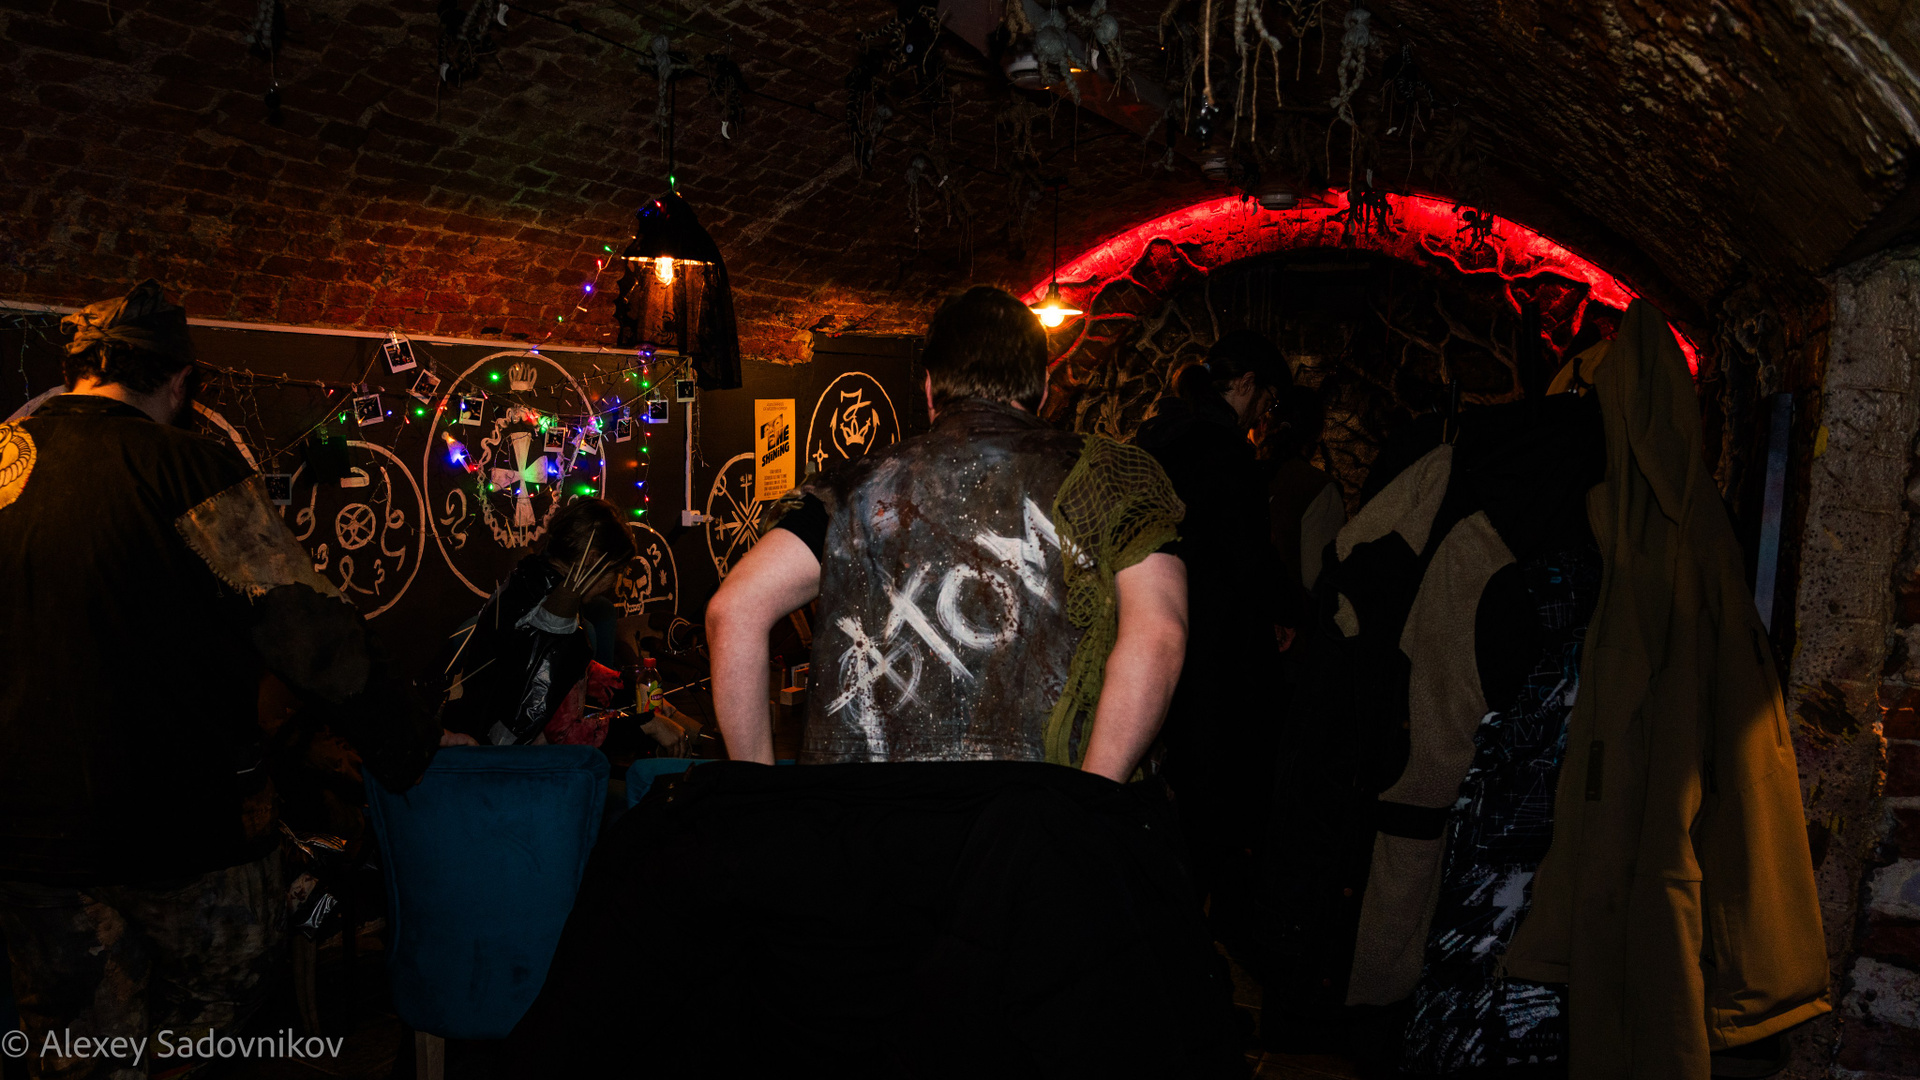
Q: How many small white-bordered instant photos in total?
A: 10